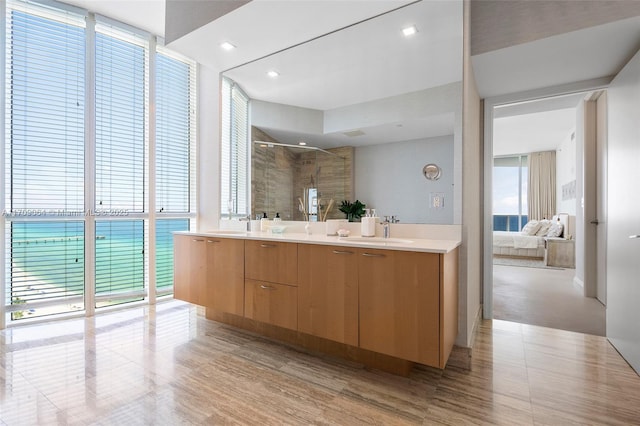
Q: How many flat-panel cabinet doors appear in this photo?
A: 4